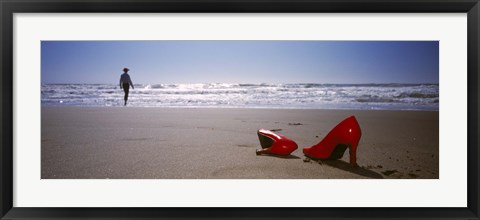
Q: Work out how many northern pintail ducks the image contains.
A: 0